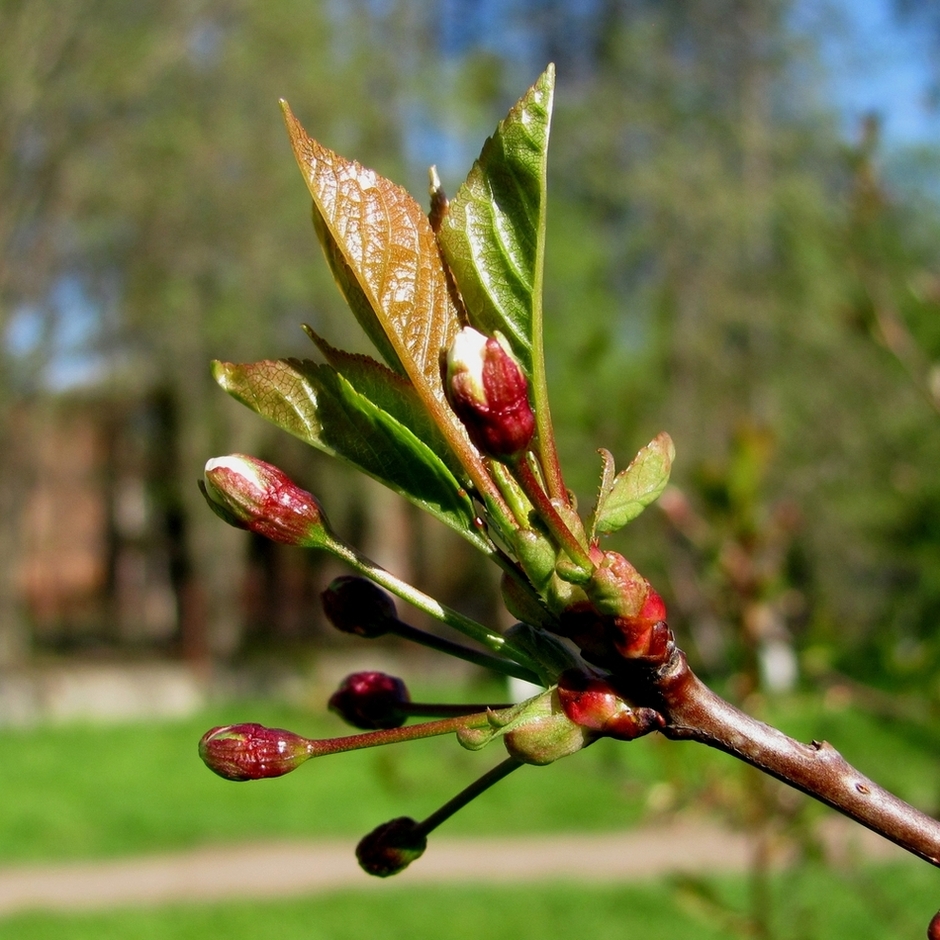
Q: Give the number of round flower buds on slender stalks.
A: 6